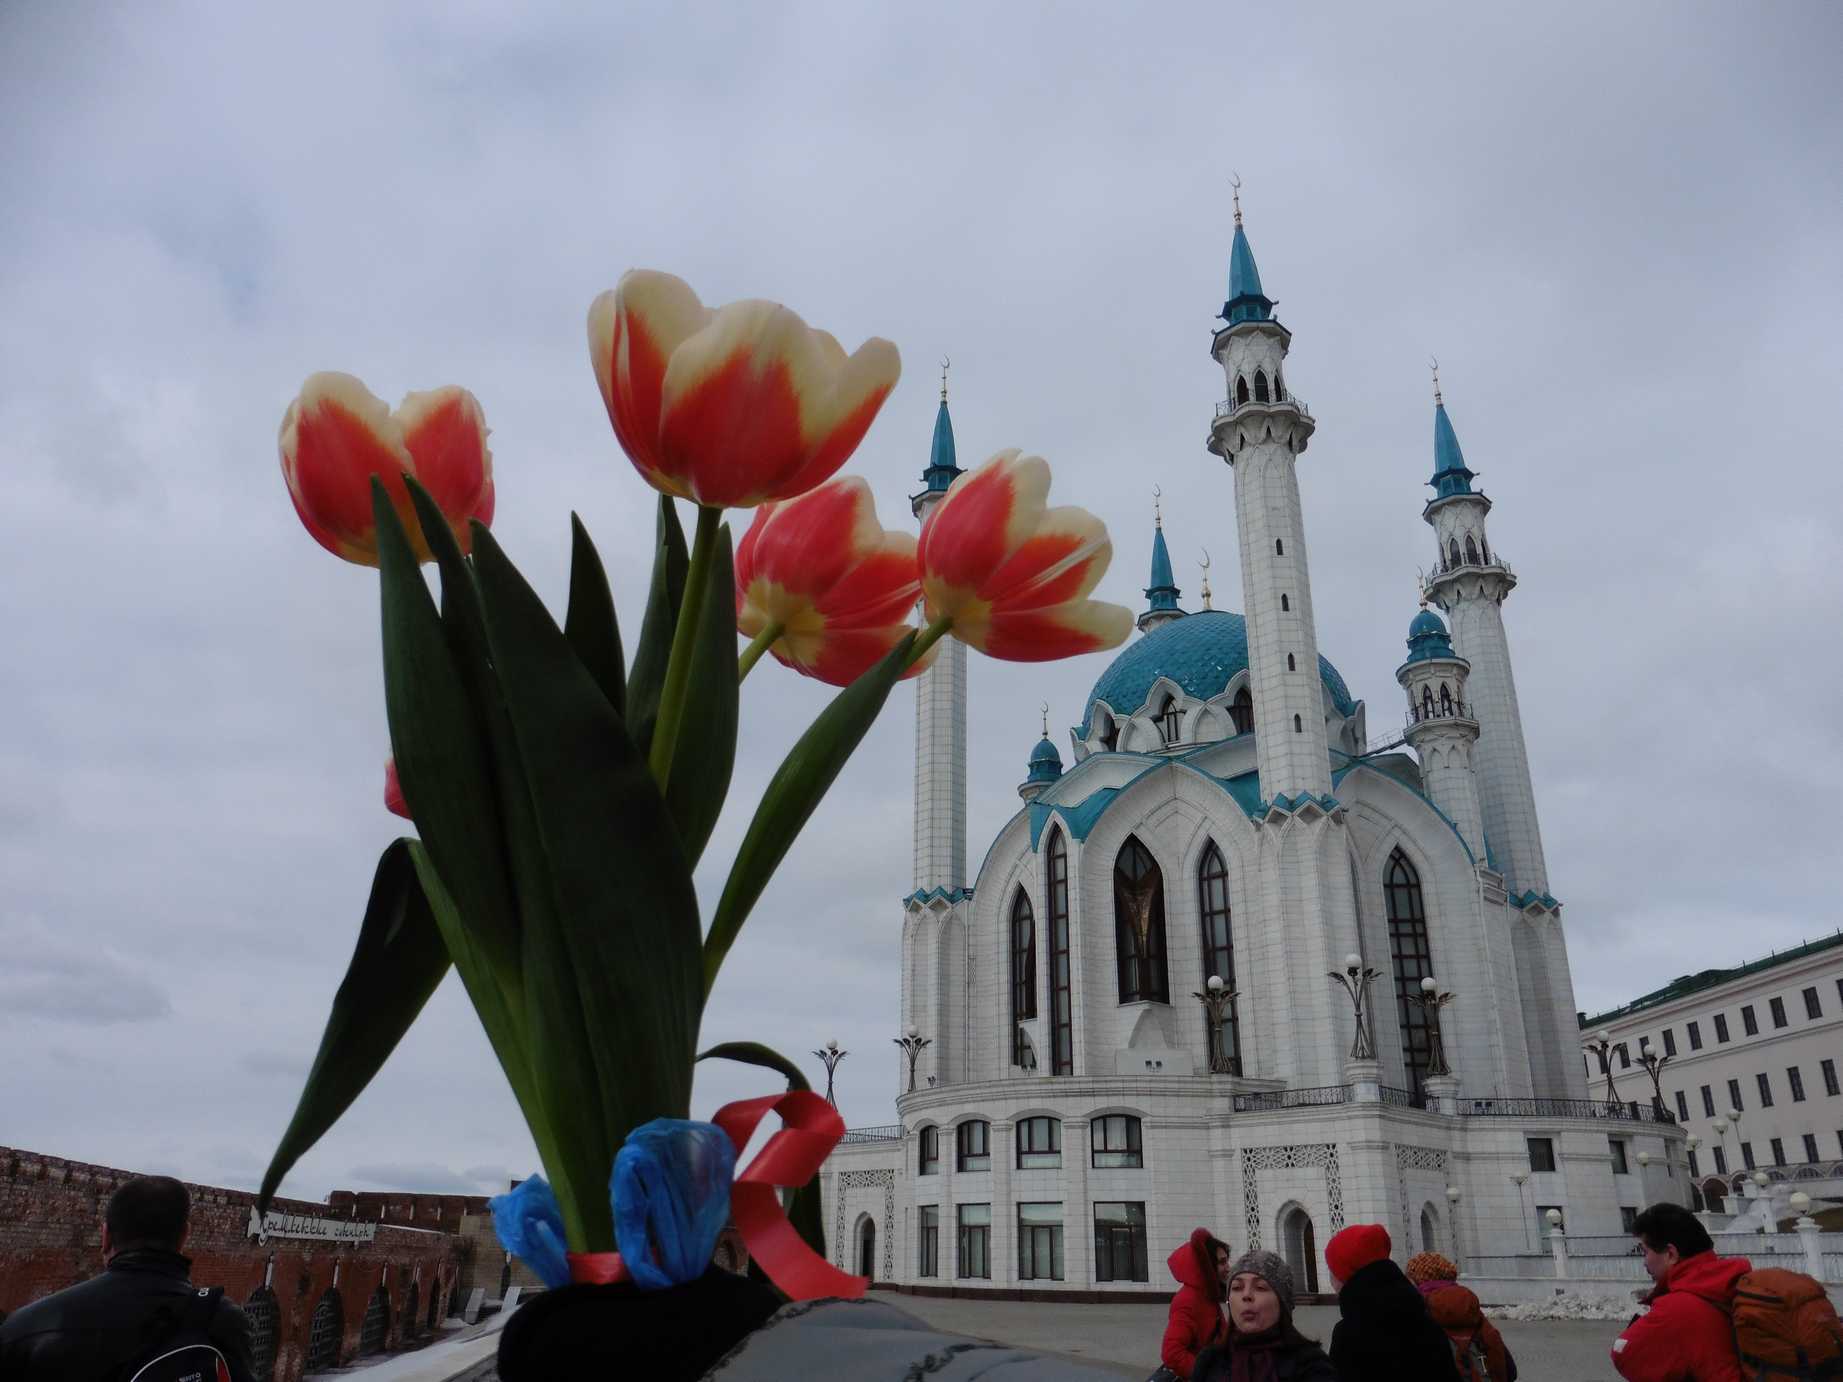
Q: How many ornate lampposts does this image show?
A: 7